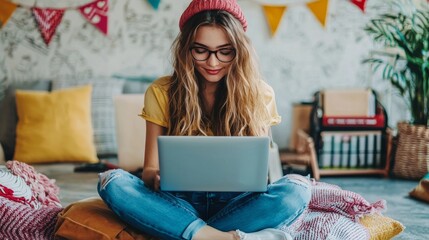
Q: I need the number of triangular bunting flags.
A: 7